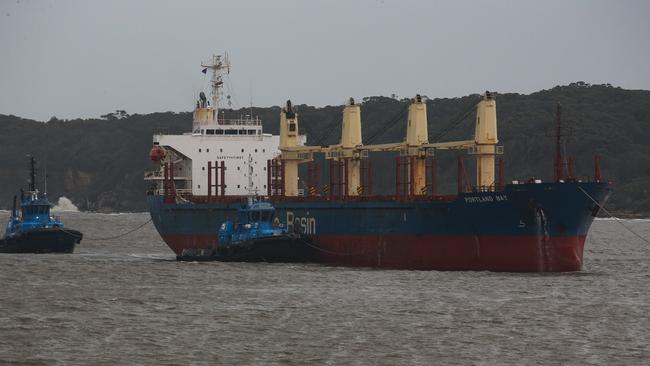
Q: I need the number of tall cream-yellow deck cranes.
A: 4